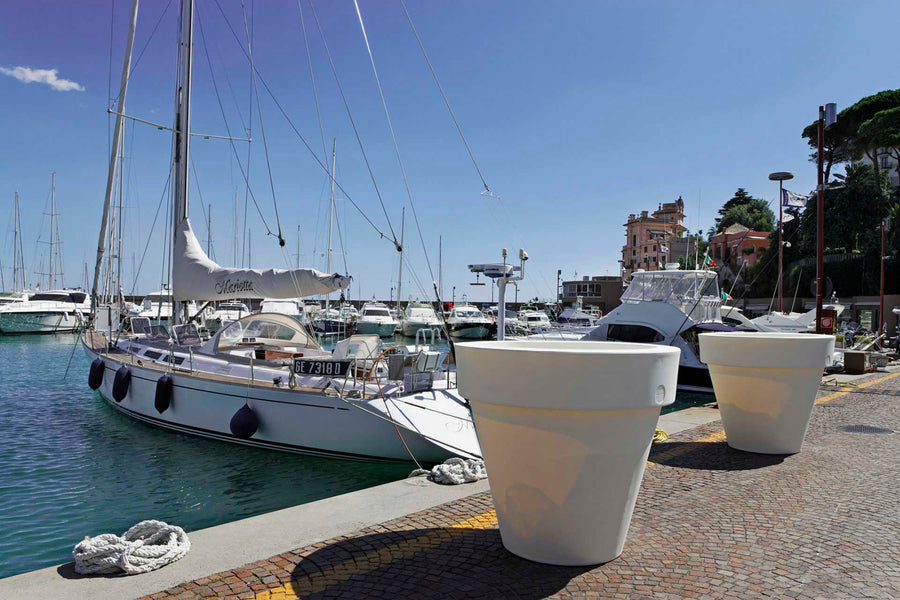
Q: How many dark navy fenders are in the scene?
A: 4